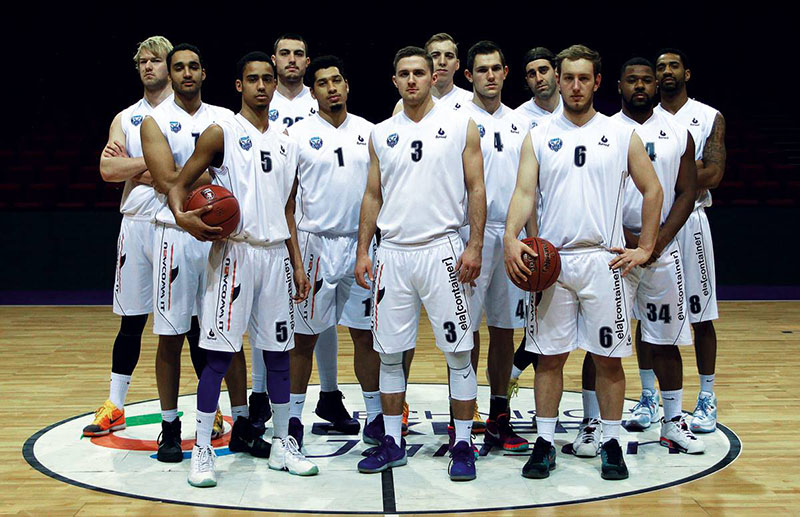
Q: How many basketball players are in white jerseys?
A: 12